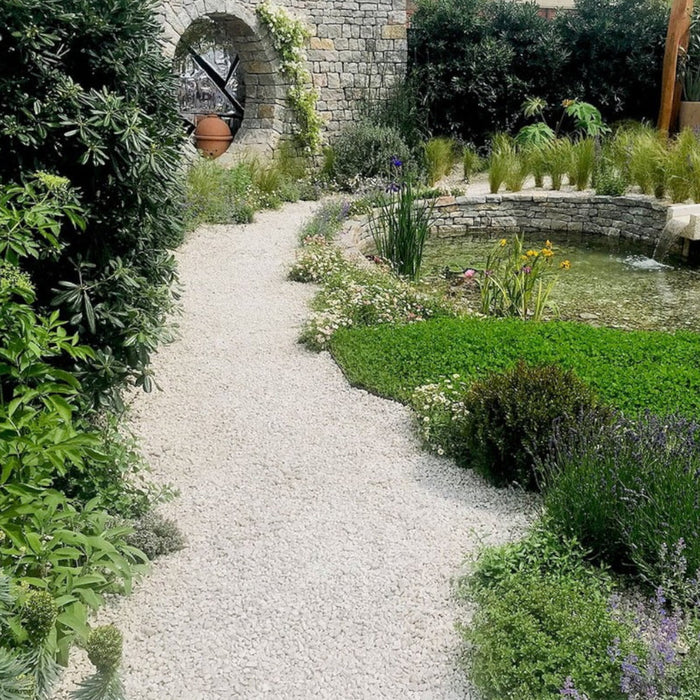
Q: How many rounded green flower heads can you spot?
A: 2